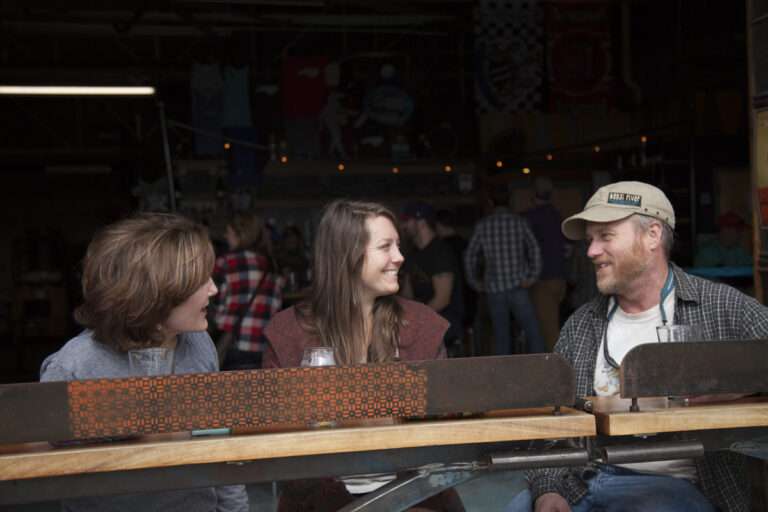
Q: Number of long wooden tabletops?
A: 2